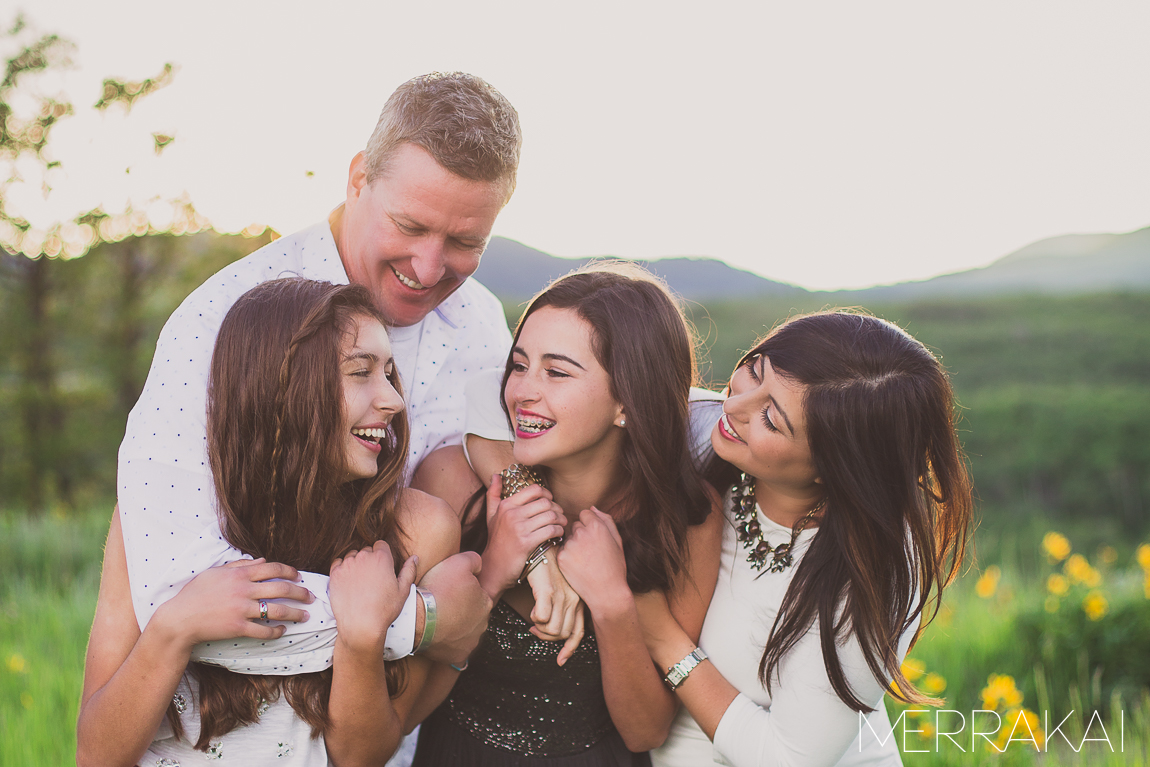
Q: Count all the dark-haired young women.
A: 3